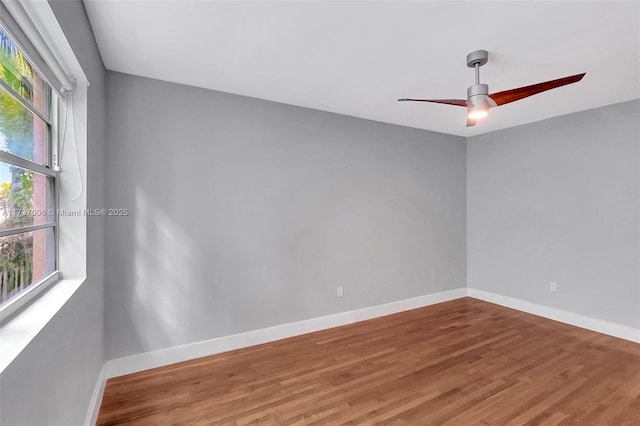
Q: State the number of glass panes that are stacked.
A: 4